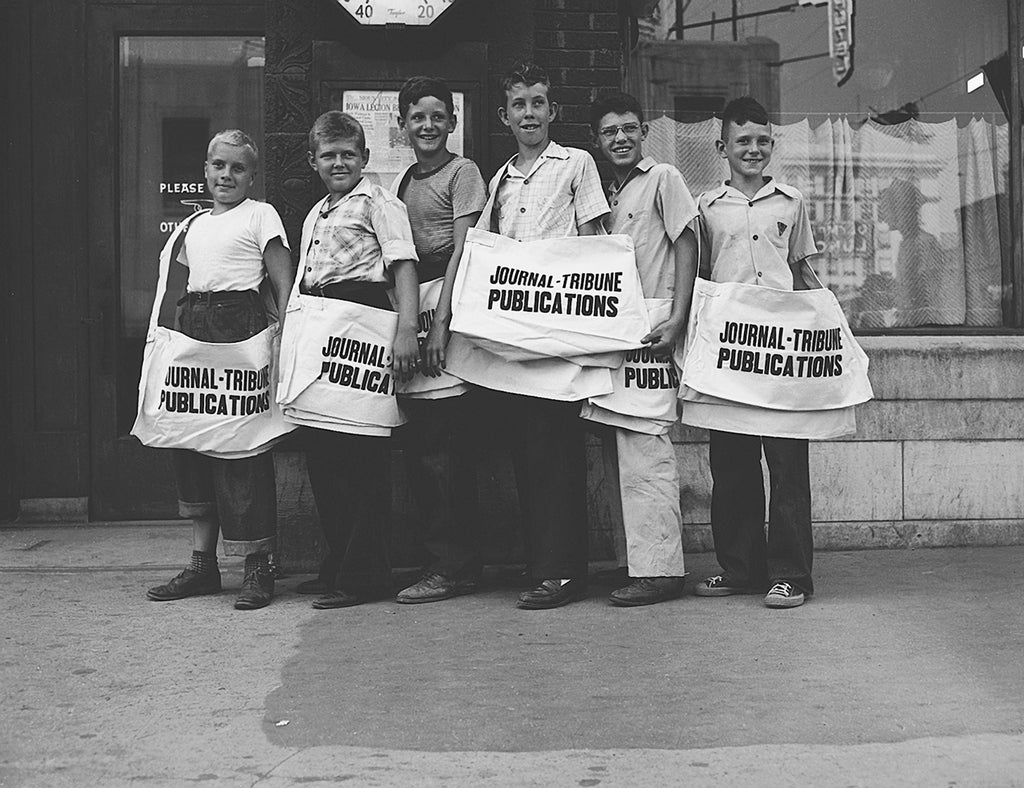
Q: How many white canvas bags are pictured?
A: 6